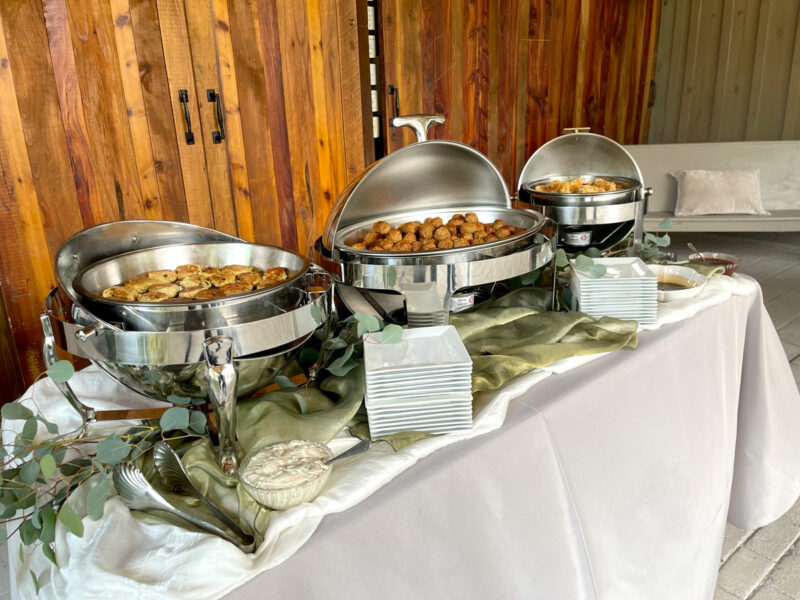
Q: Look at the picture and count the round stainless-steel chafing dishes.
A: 3